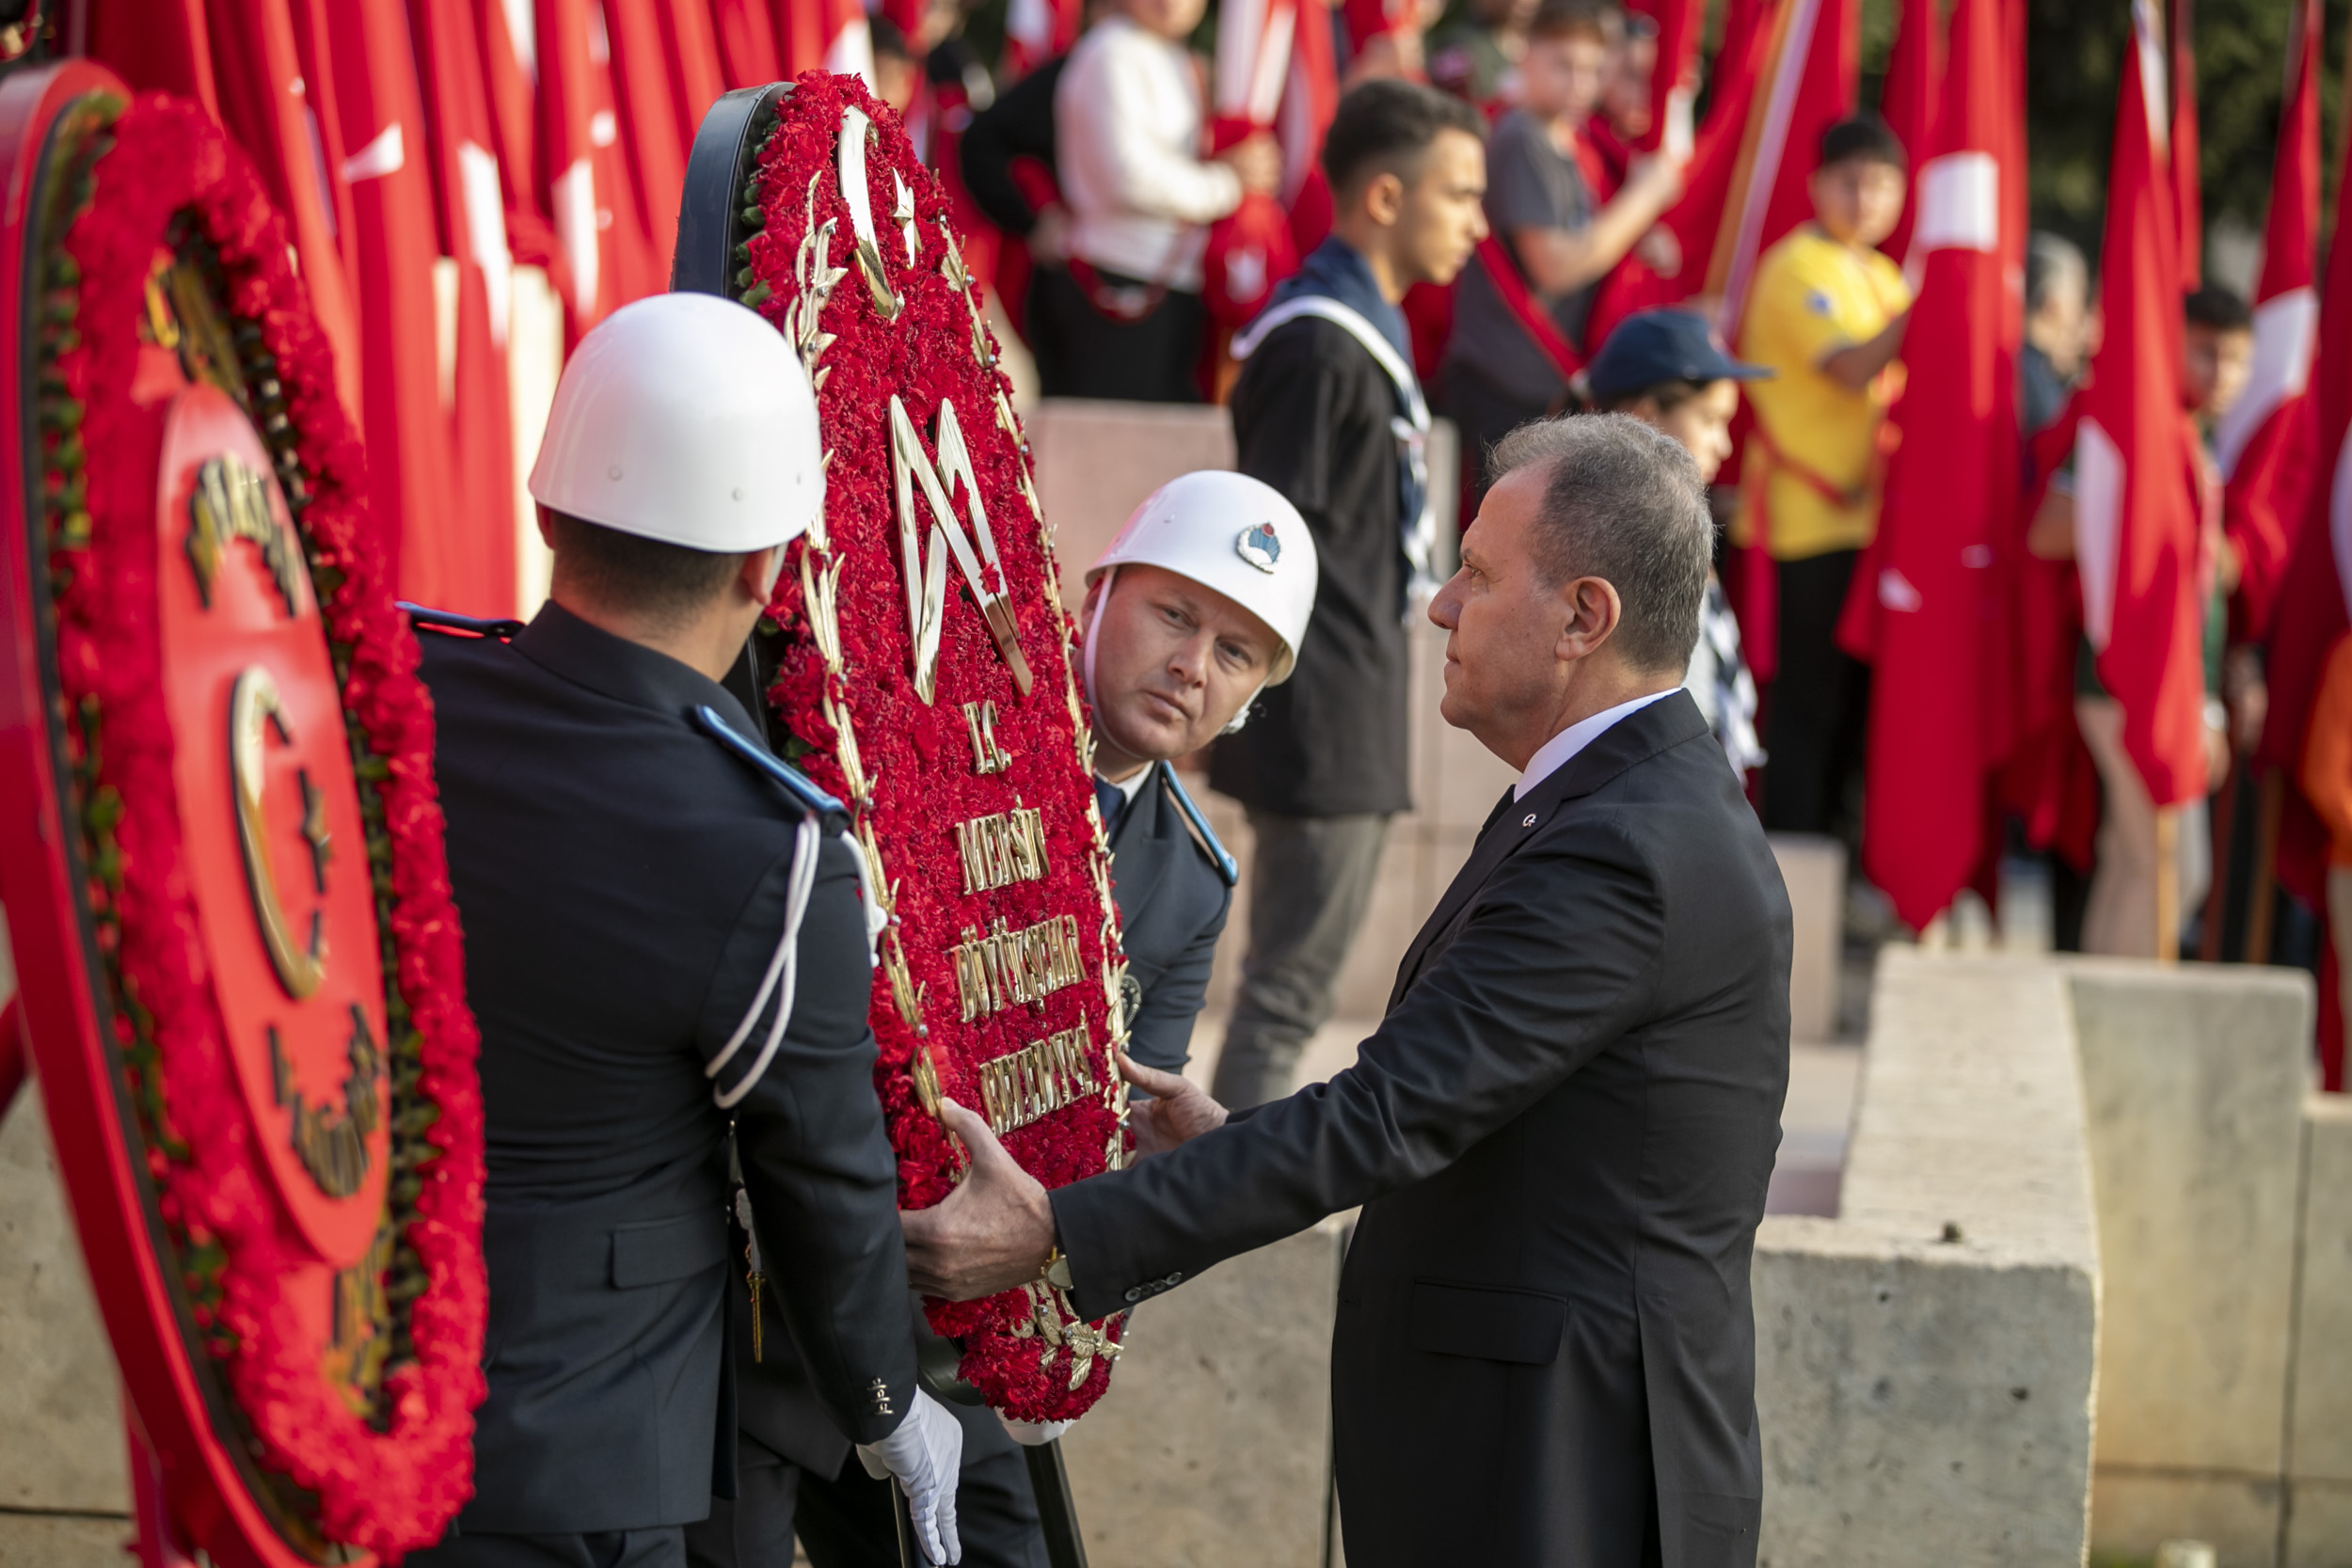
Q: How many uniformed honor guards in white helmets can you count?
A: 2